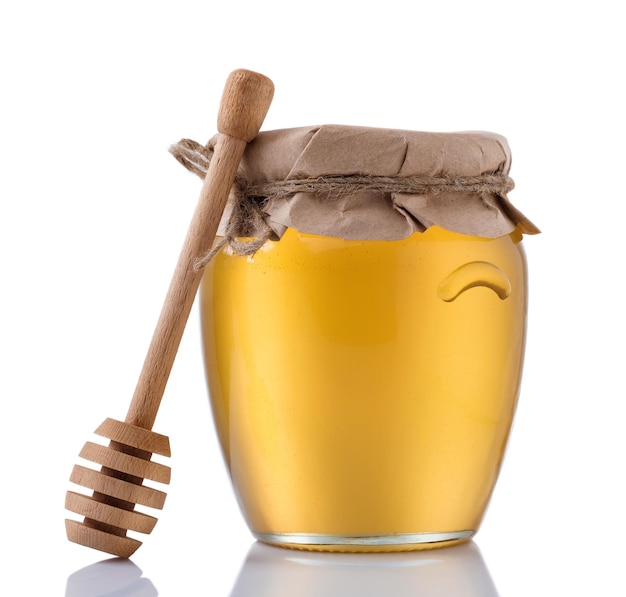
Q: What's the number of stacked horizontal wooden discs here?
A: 5